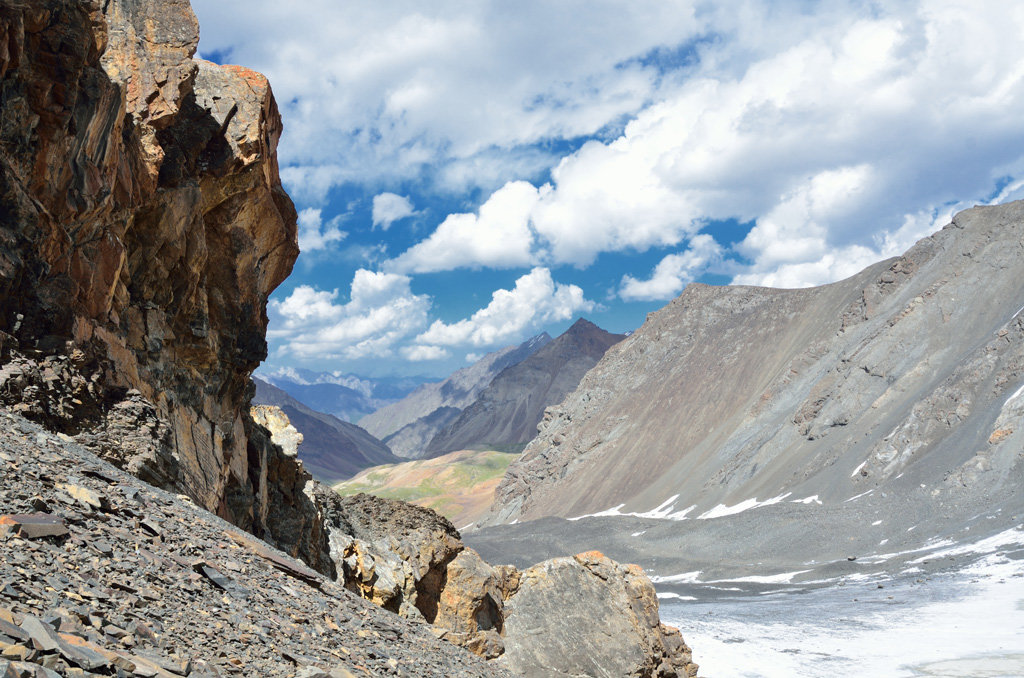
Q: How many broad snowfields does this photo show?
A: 1